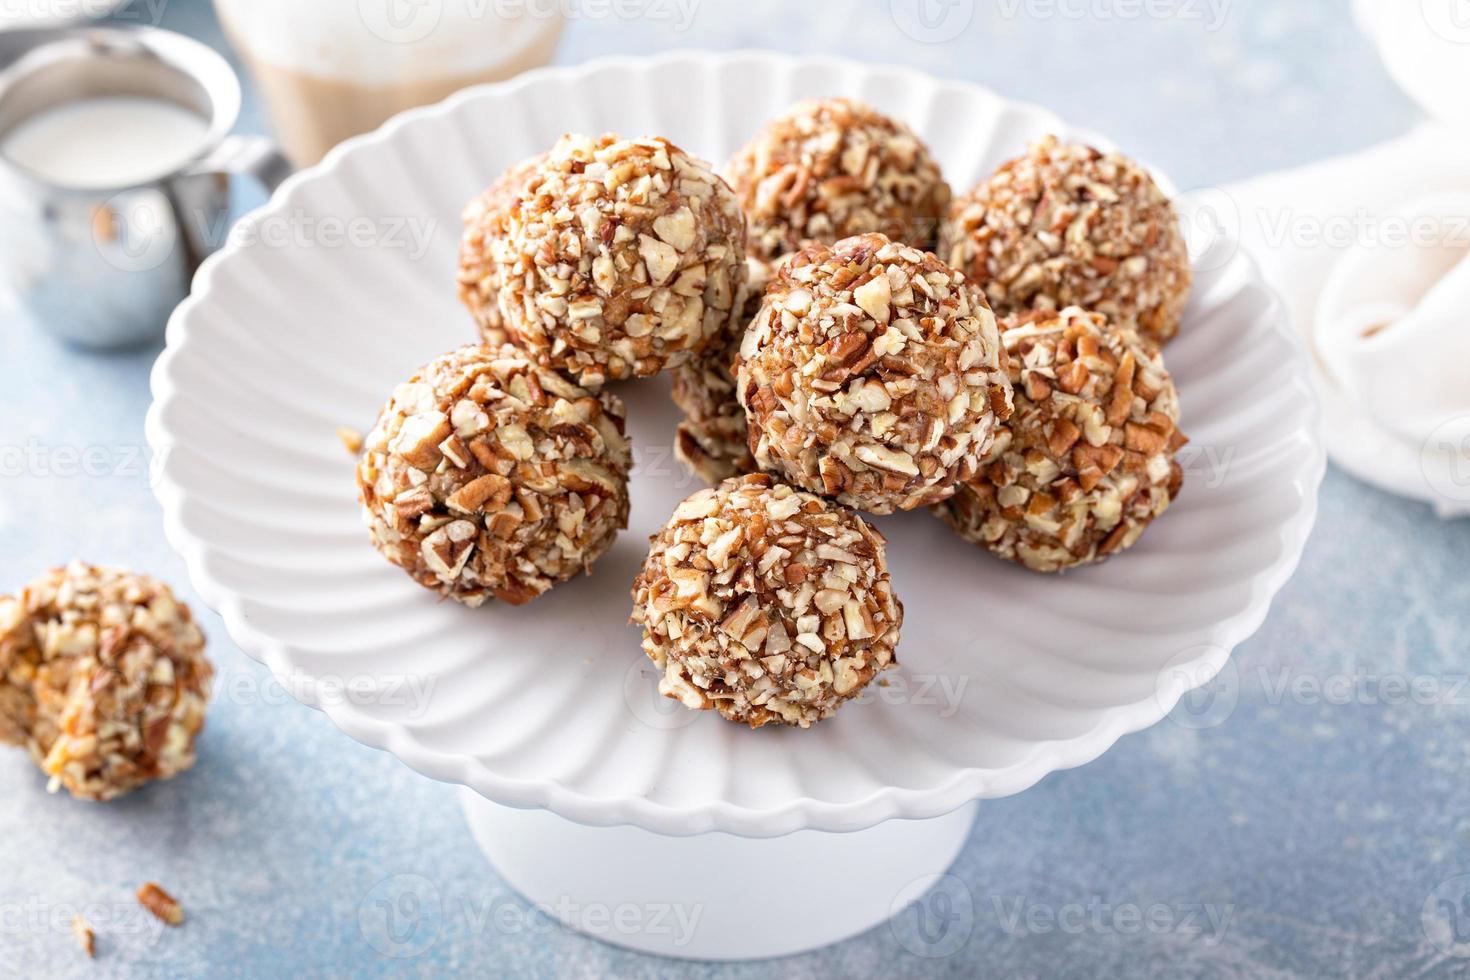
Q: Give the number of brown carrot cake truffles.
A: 10